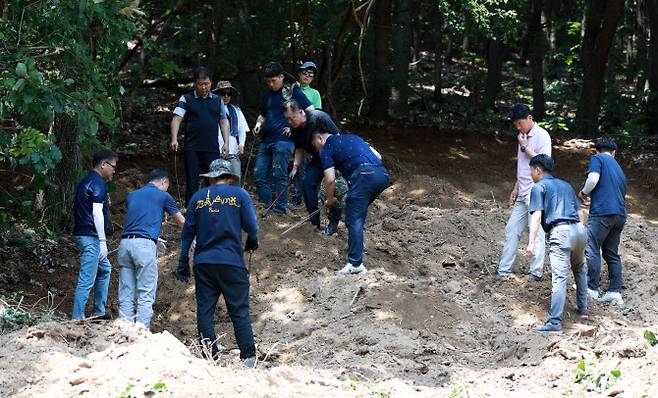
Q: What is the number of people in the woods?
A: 12